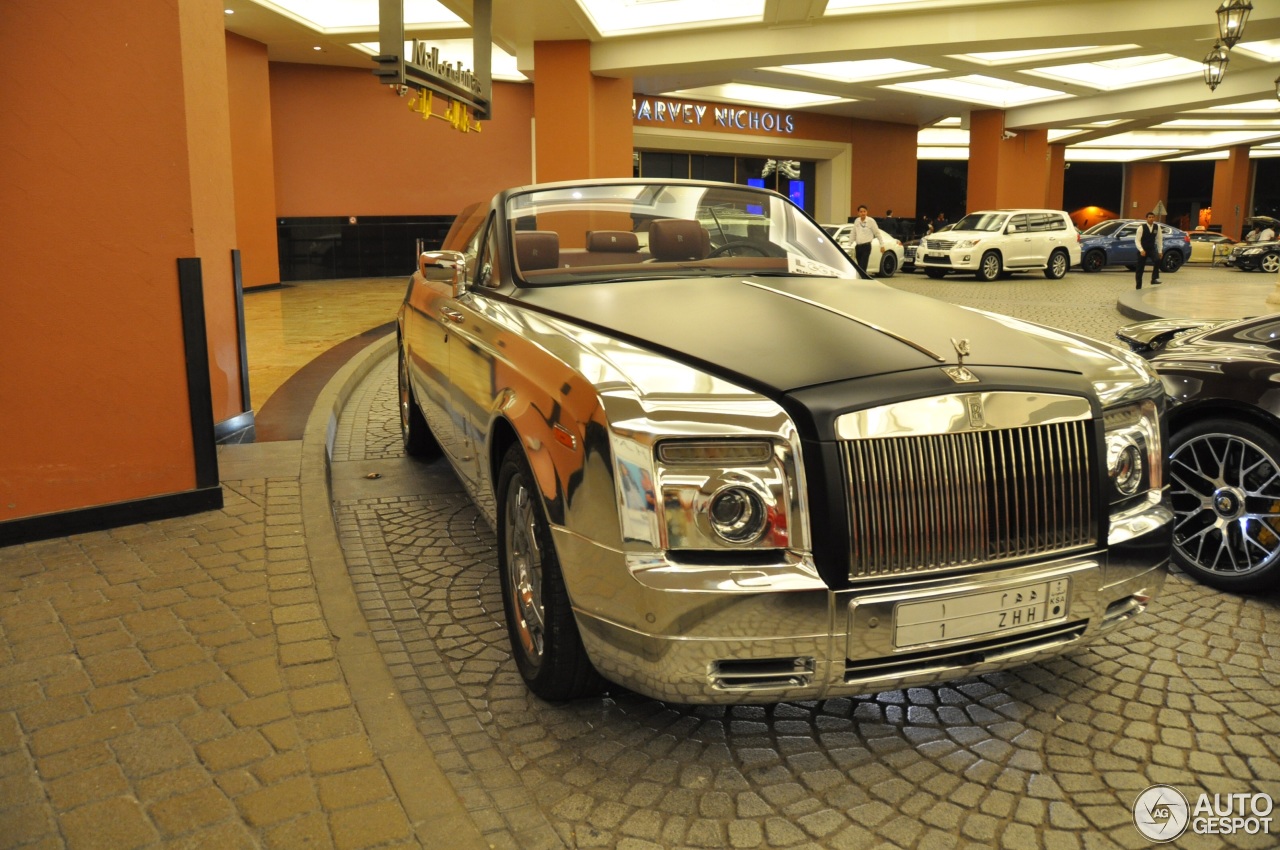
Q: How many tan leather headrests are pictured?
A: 3